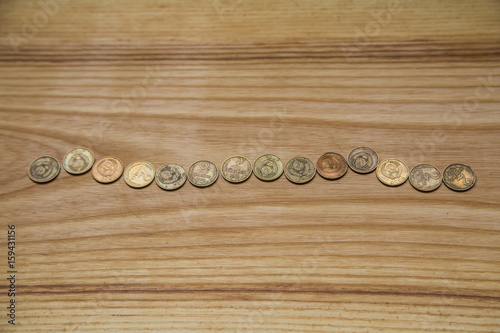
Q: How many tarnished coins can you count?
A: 14